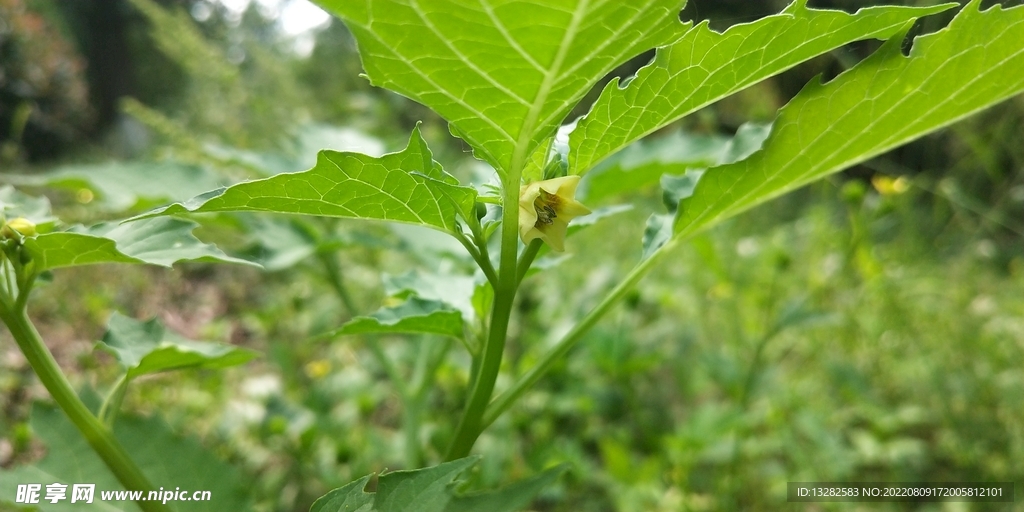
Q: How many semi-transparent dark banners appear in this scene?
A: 1